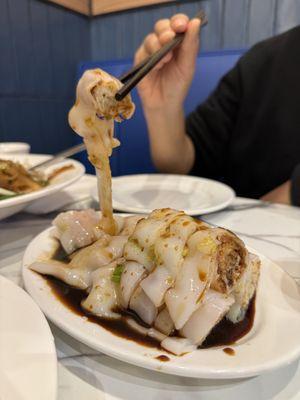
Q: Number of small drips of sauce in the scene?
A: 2